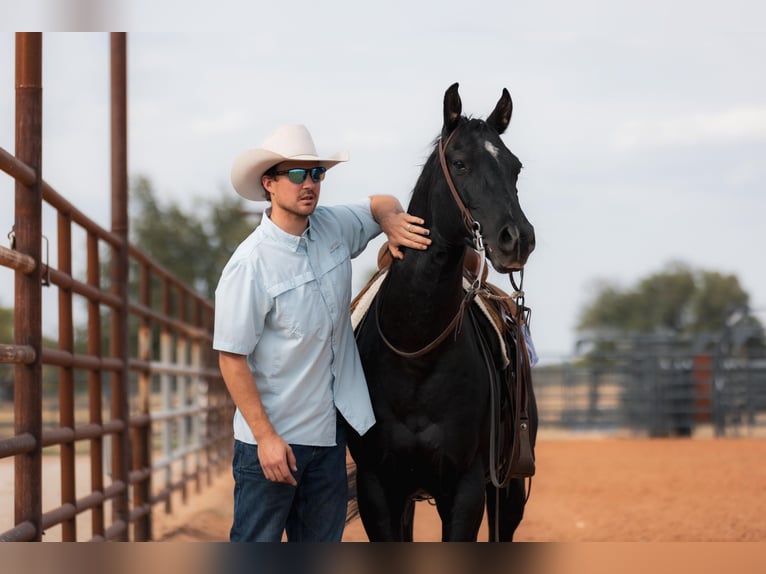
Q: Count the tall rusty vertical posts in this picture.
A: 2